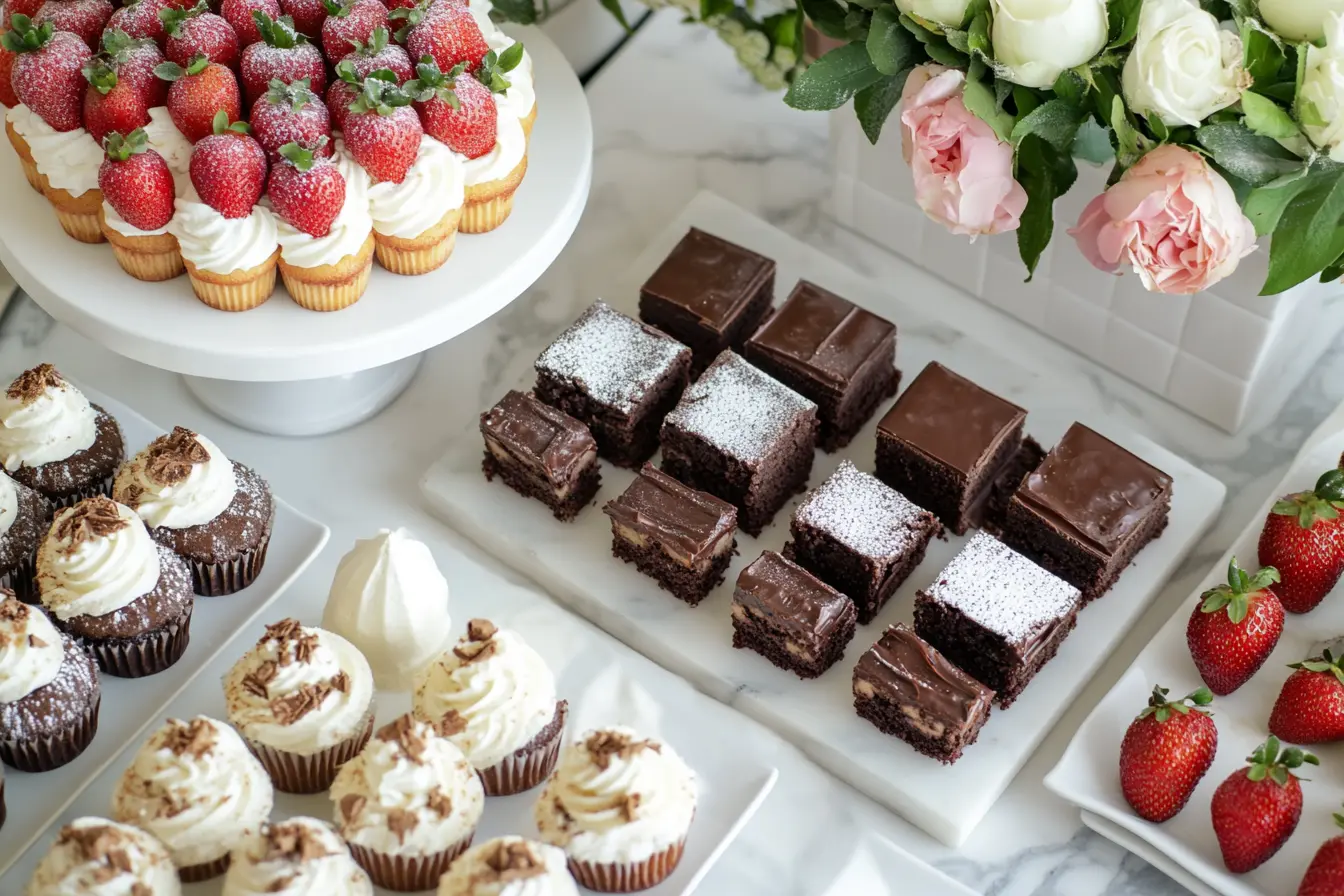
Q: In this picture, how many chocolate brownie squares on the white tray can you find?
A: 12